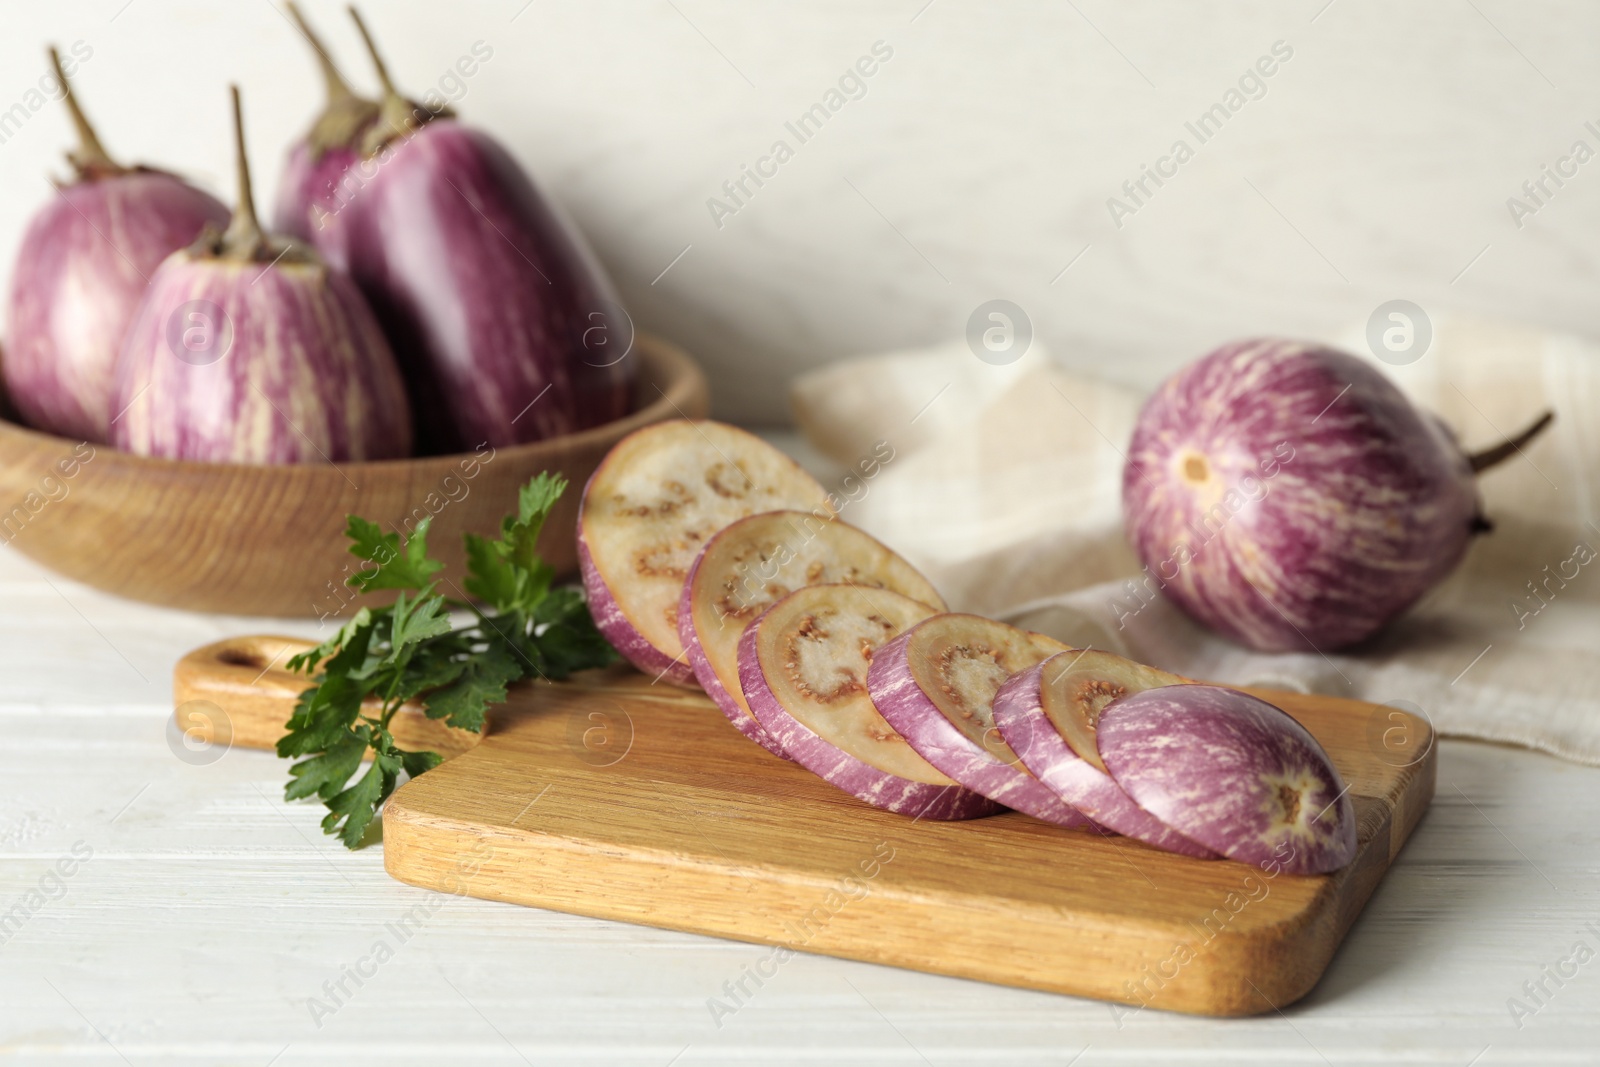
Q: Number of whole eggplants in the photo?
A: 5